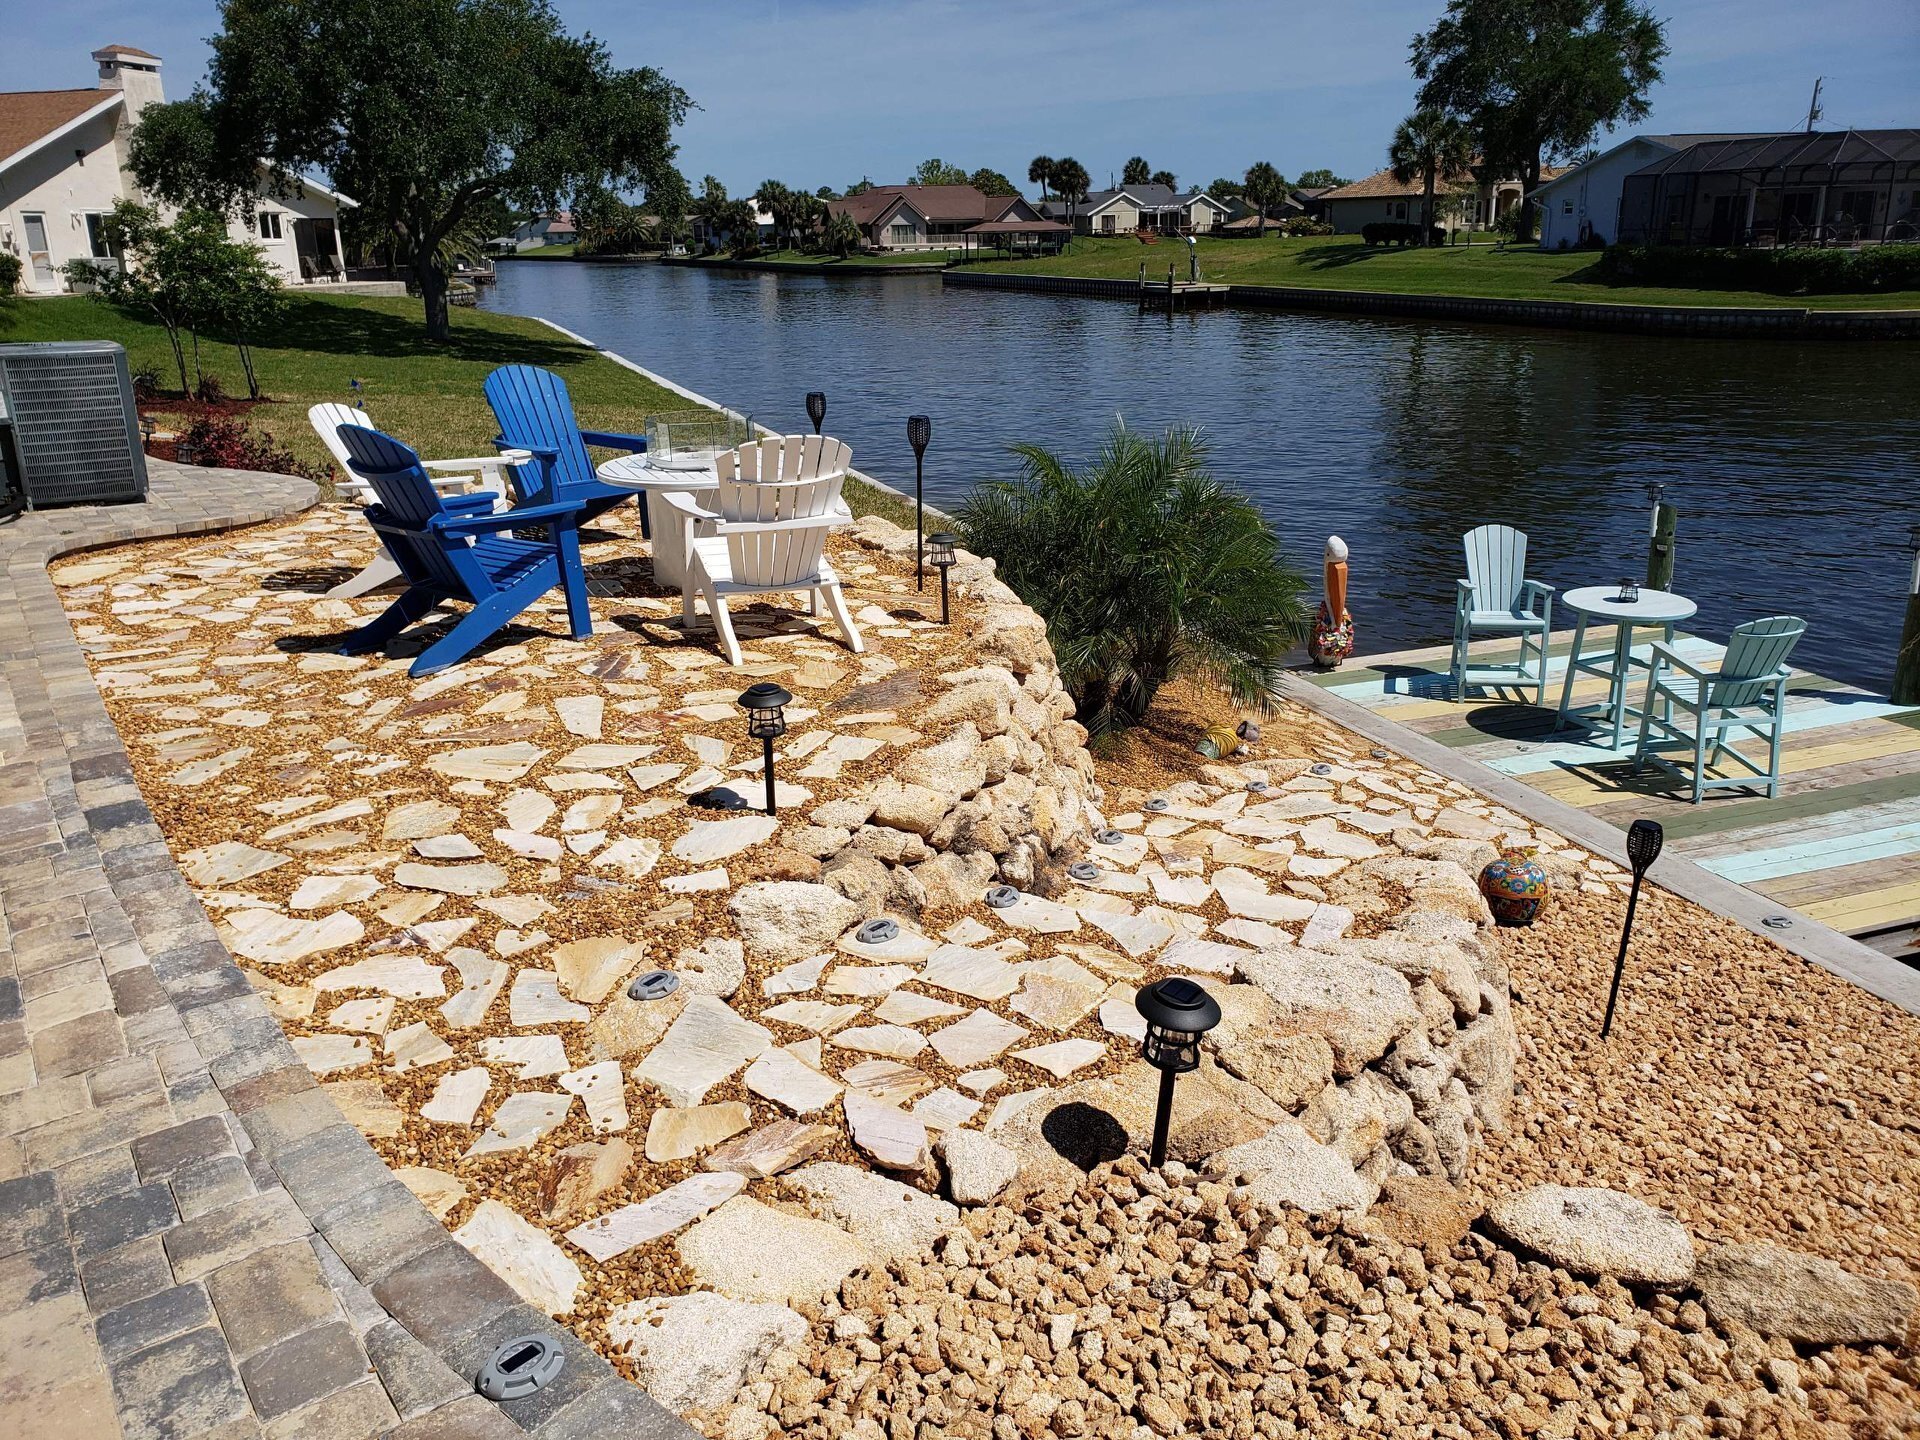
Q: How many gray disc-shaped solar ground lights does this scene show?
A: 11